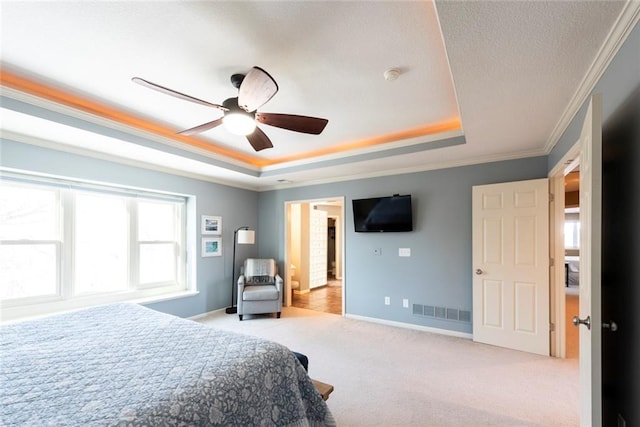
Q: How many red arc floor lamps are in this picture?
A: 0